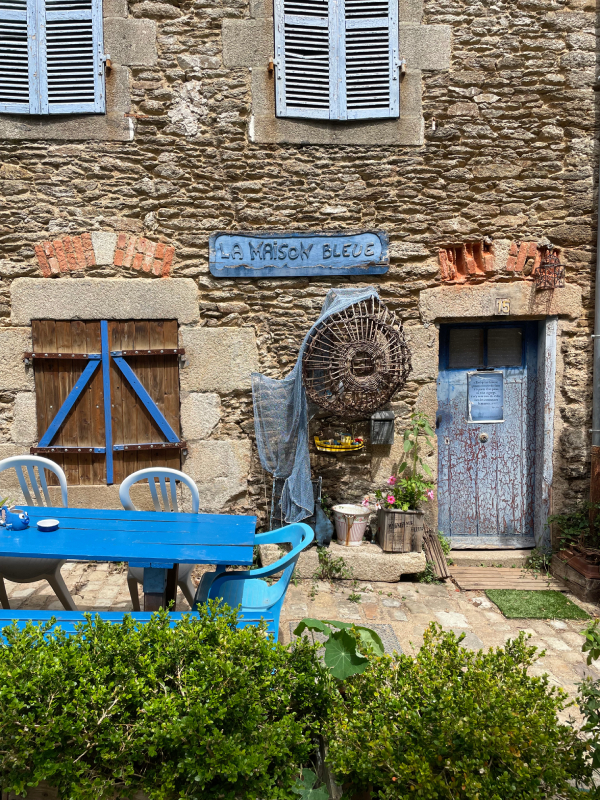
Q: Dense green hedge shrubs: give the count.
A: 2